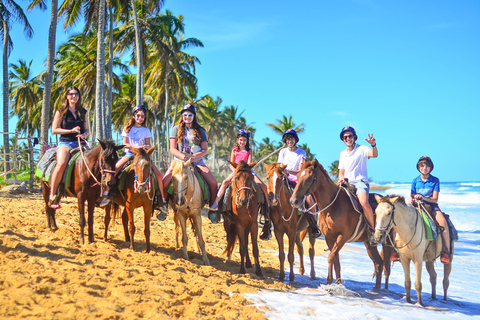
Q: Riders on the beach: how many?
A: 7